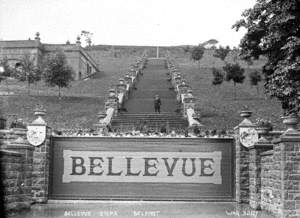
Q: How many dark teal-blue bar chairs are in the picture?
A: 0